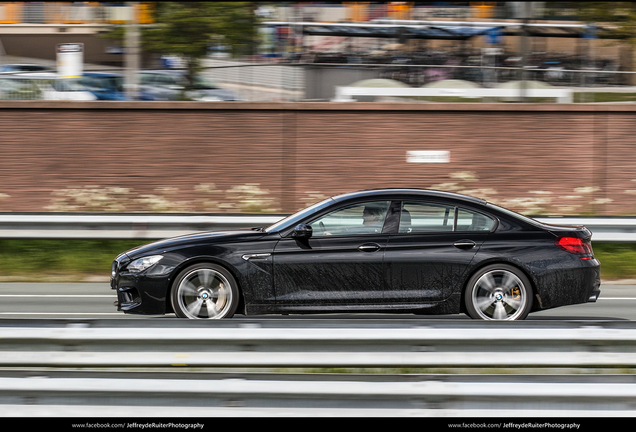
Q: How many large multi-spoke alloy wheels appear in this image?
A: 2